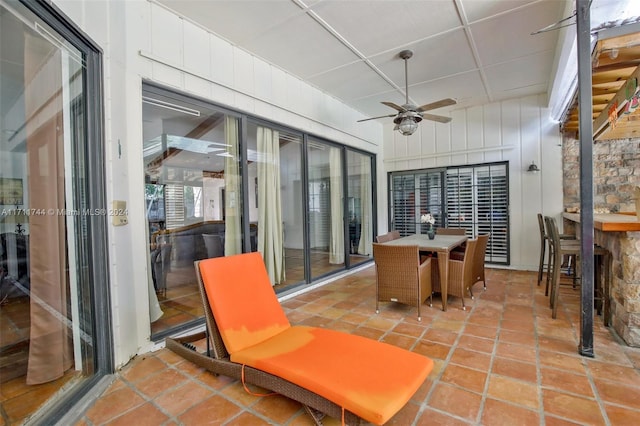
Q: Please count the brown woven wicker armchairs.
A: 6